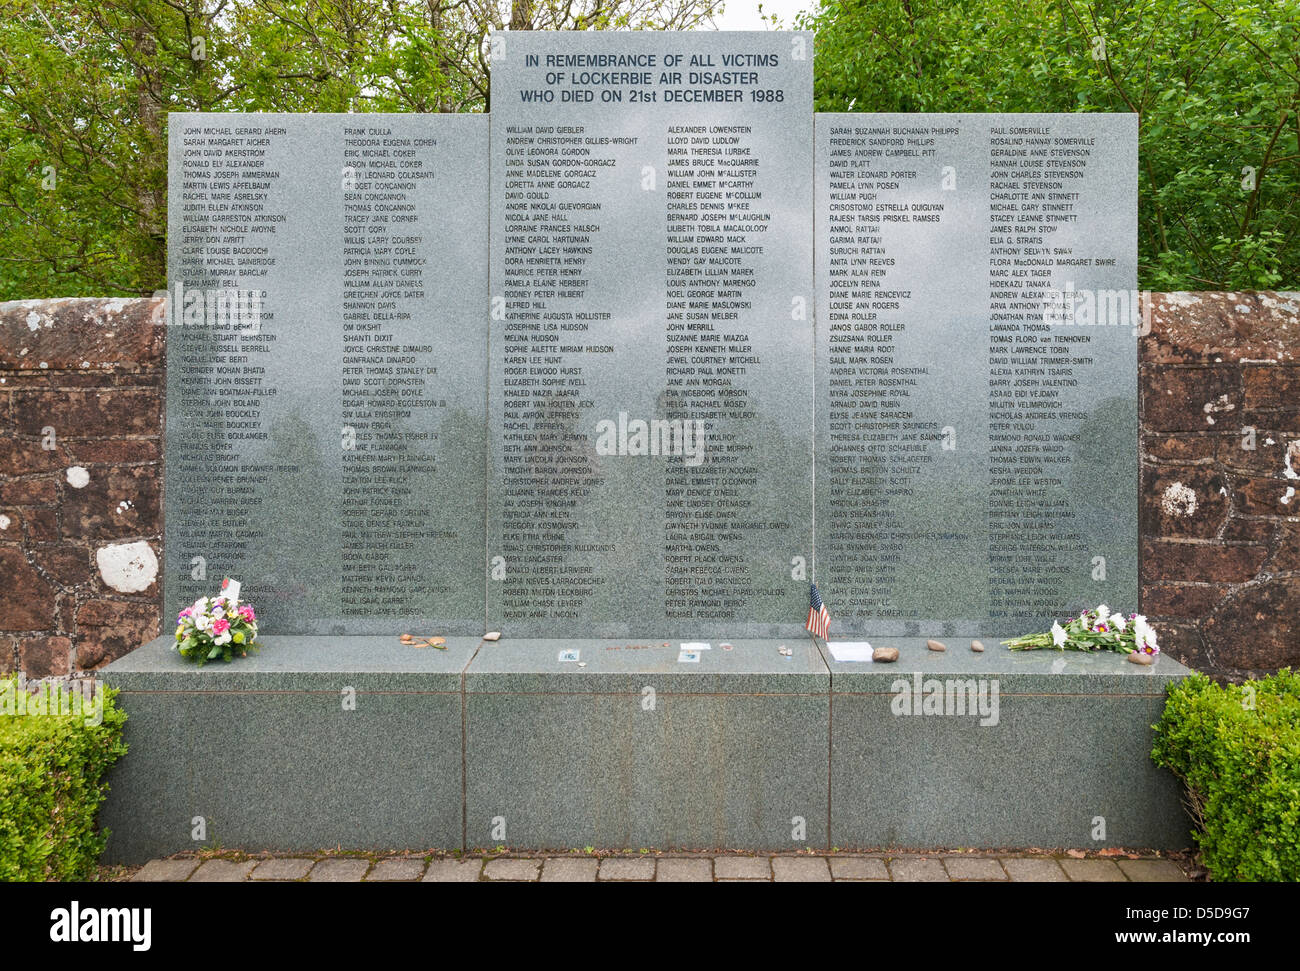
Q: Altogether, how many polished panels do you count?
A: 3